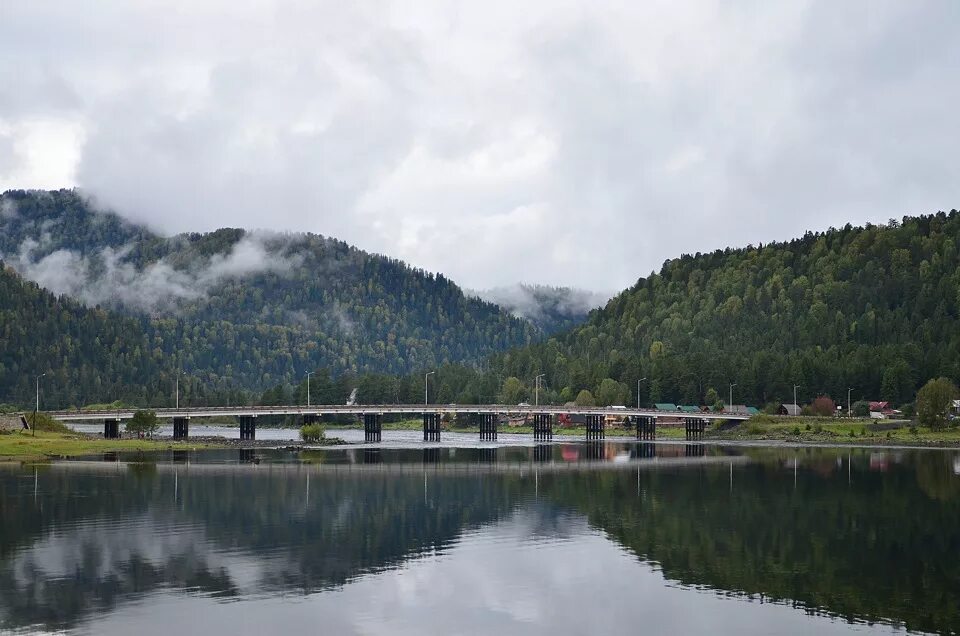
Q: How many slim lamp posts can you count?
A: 9